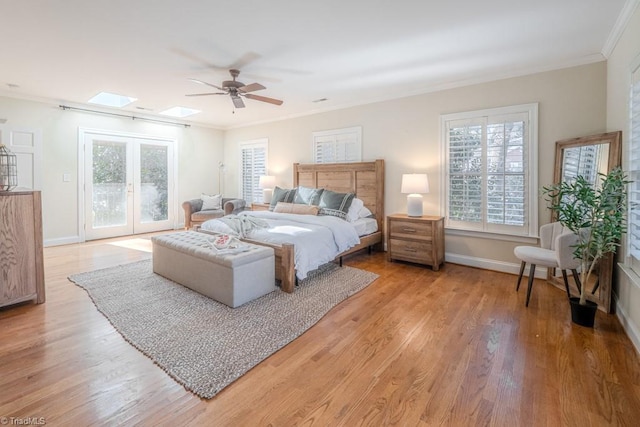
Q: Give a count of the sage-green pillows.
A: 3